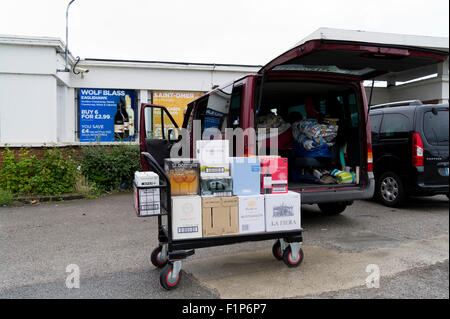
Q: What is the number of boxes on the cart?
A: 10